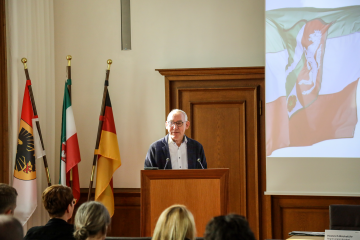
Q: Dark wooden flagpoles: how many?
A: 3